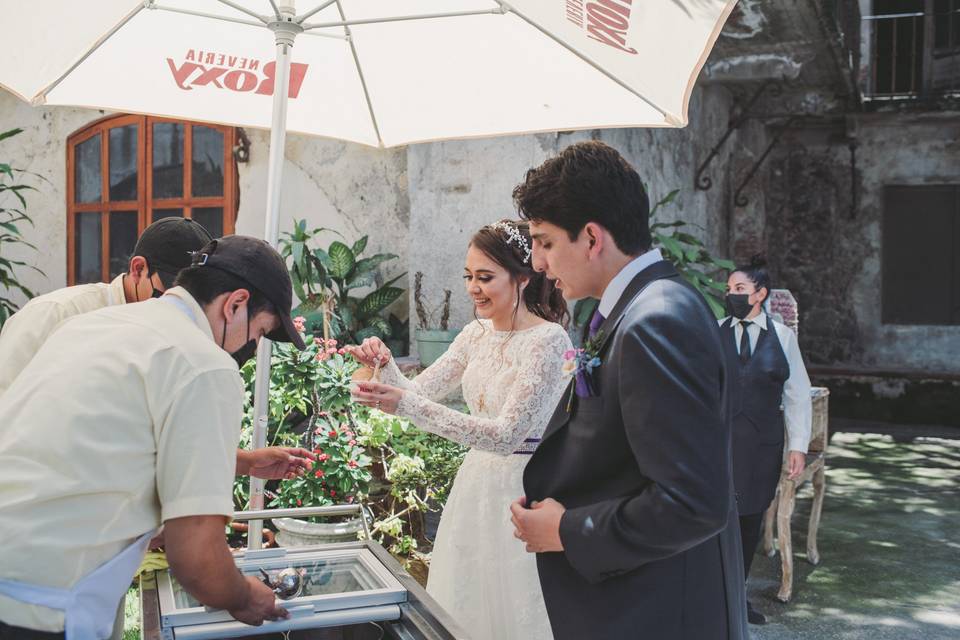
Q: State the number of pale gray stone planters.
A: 1